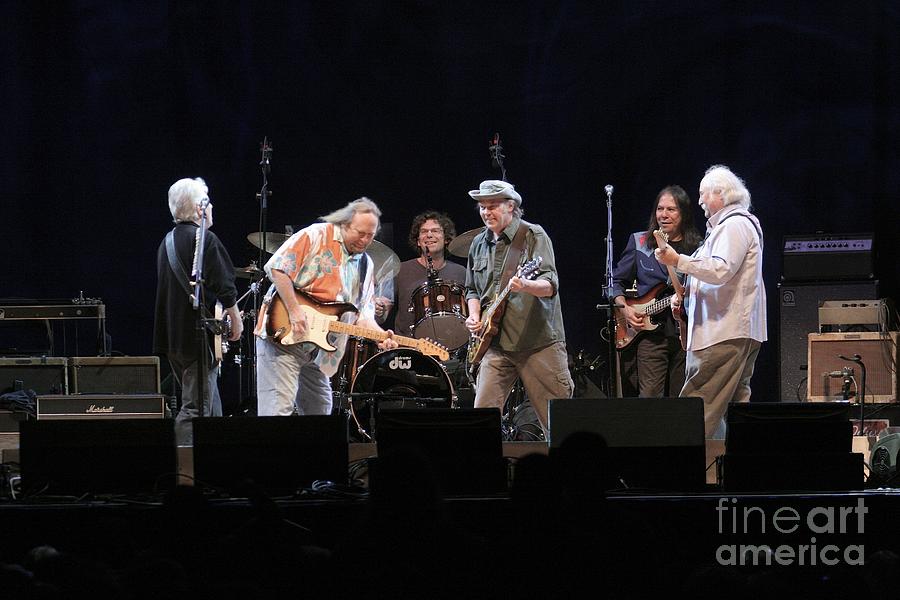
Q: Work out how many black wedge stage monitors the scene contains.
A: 5